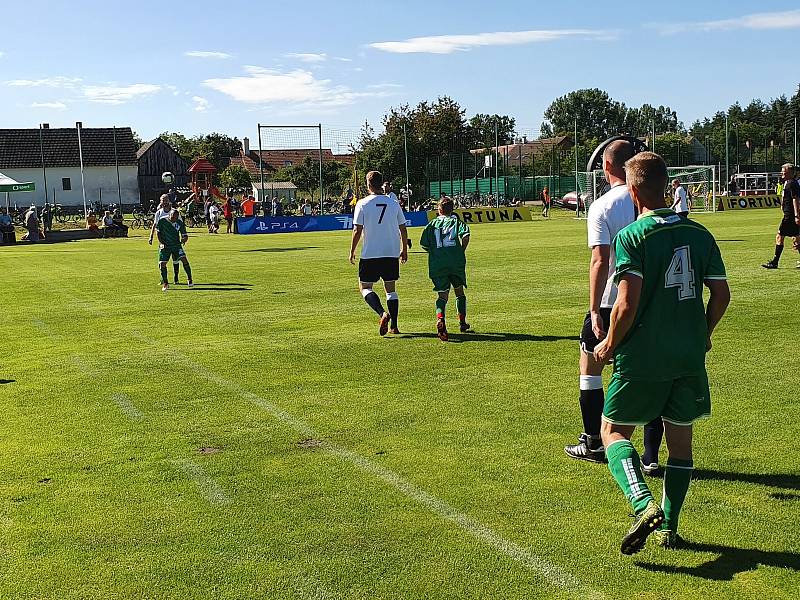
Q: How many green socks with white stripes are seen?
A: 2